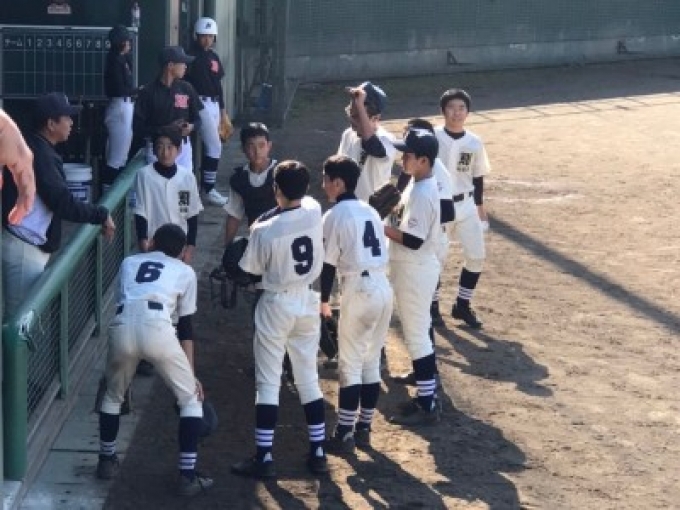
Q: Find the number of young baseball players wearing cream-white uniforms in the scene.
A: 9